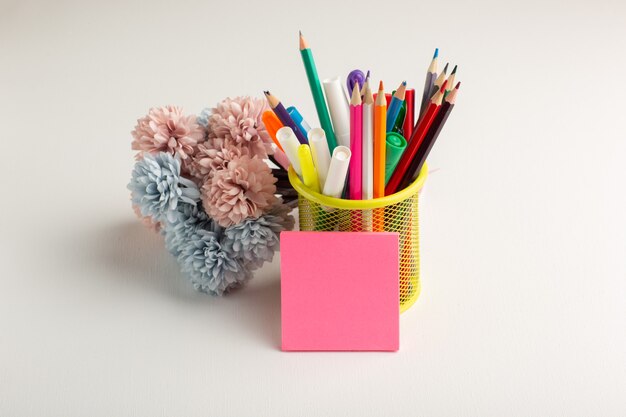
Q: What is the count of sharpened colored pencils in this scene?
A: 12